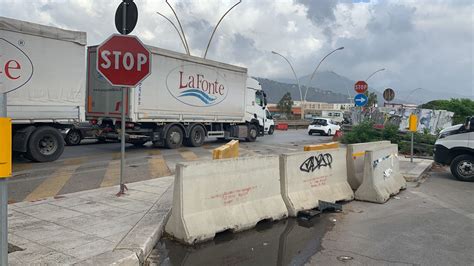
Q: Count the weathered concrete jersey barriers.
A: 4